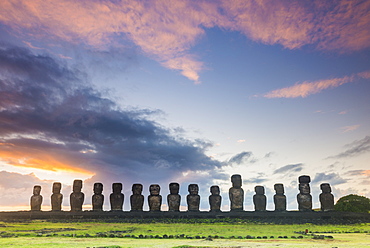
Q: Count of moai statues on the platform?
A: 15